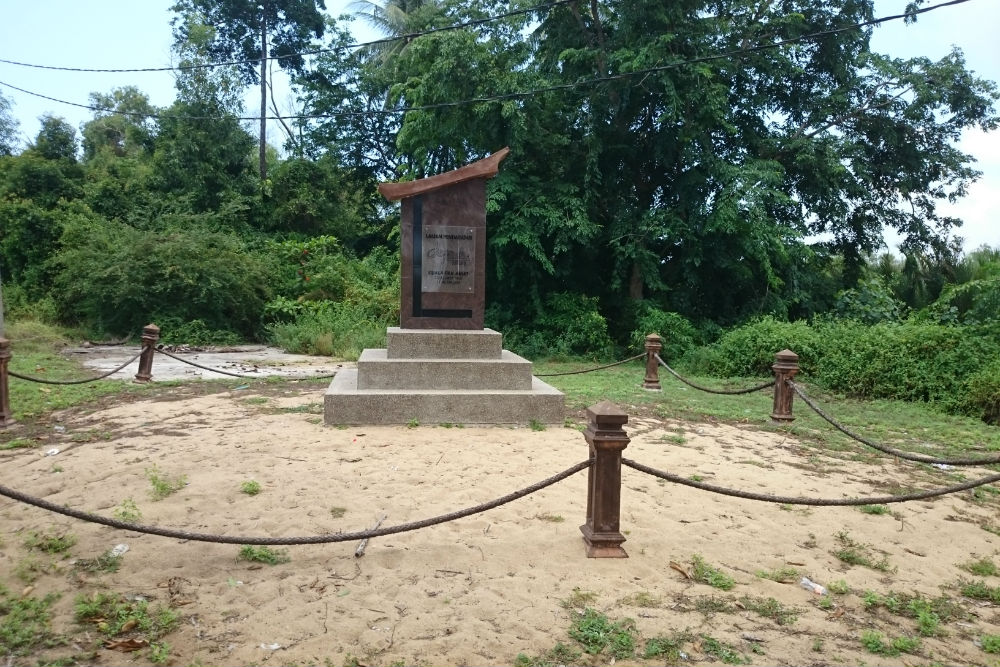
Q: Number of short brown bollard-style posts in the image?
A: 5